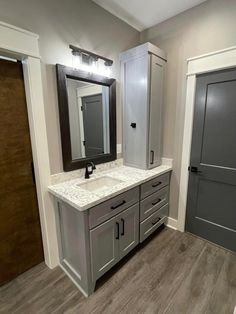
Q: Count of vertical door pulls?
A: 3